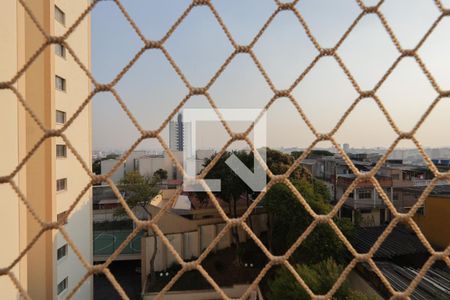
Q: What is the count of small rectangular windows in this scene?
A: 9